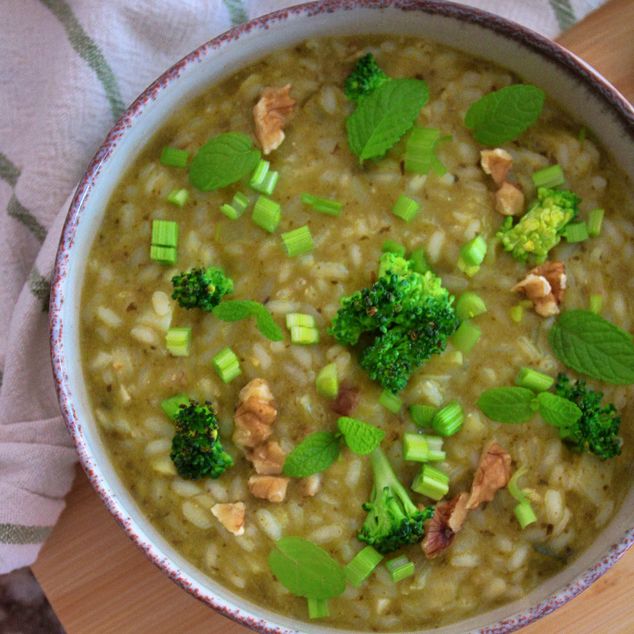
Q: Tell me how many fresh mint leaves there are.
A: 11